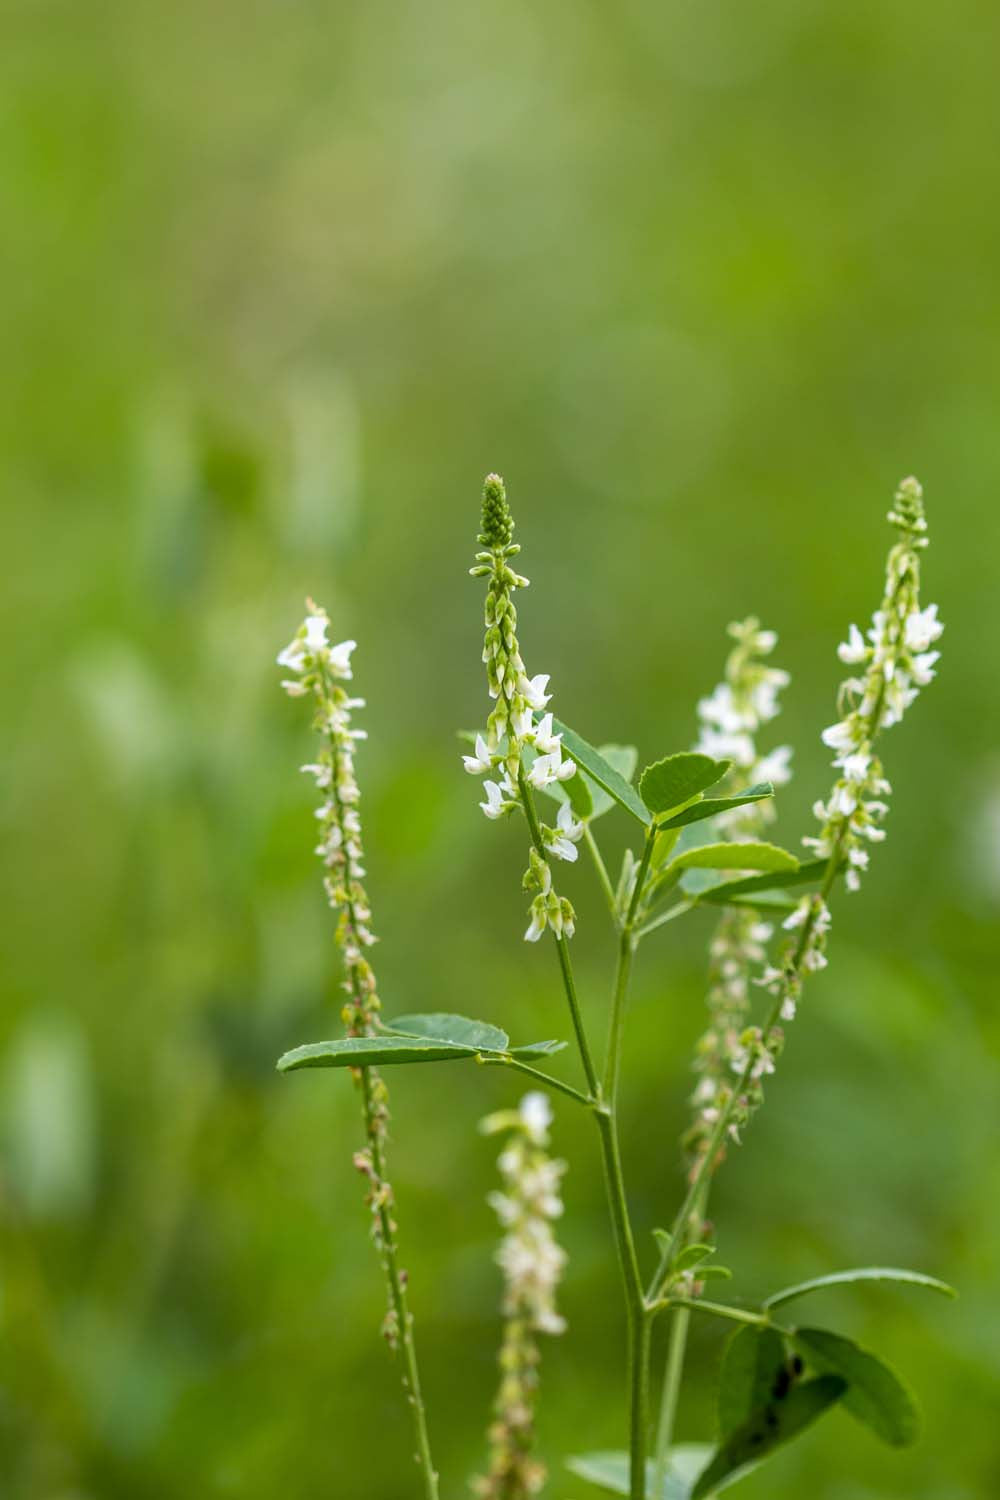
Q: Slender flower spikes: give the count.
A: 5